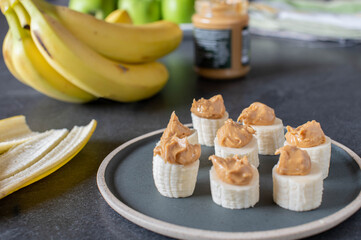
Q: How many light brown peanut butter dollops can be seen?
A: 8